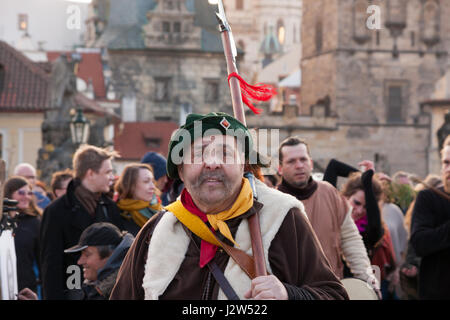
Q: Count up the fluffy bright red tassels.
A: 1